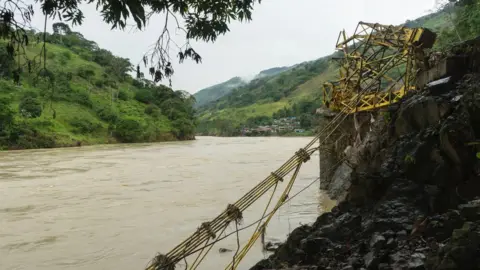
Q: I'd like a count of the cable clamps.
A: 5